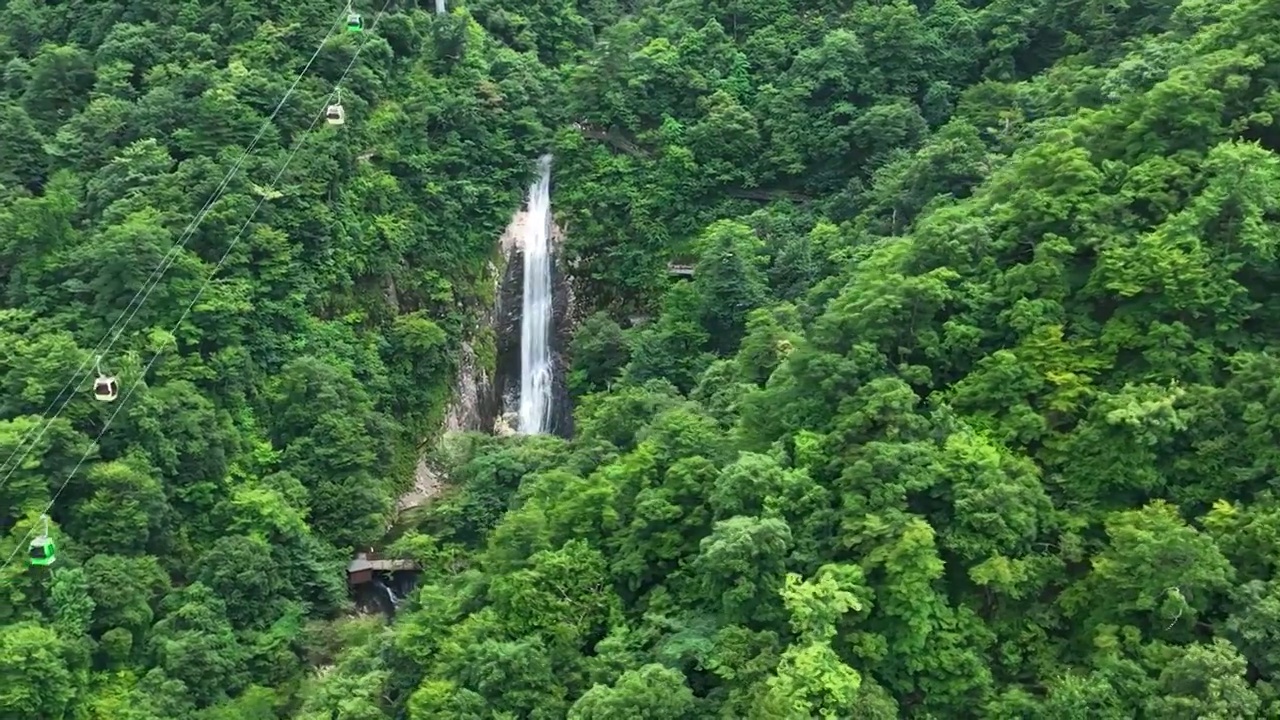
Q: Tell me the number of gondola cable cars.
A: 4